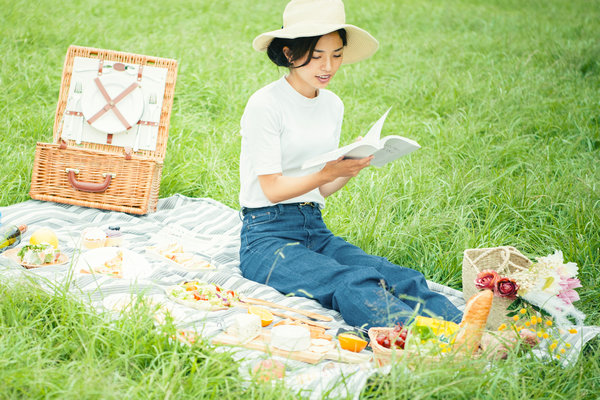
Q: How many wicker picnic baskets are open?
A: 1